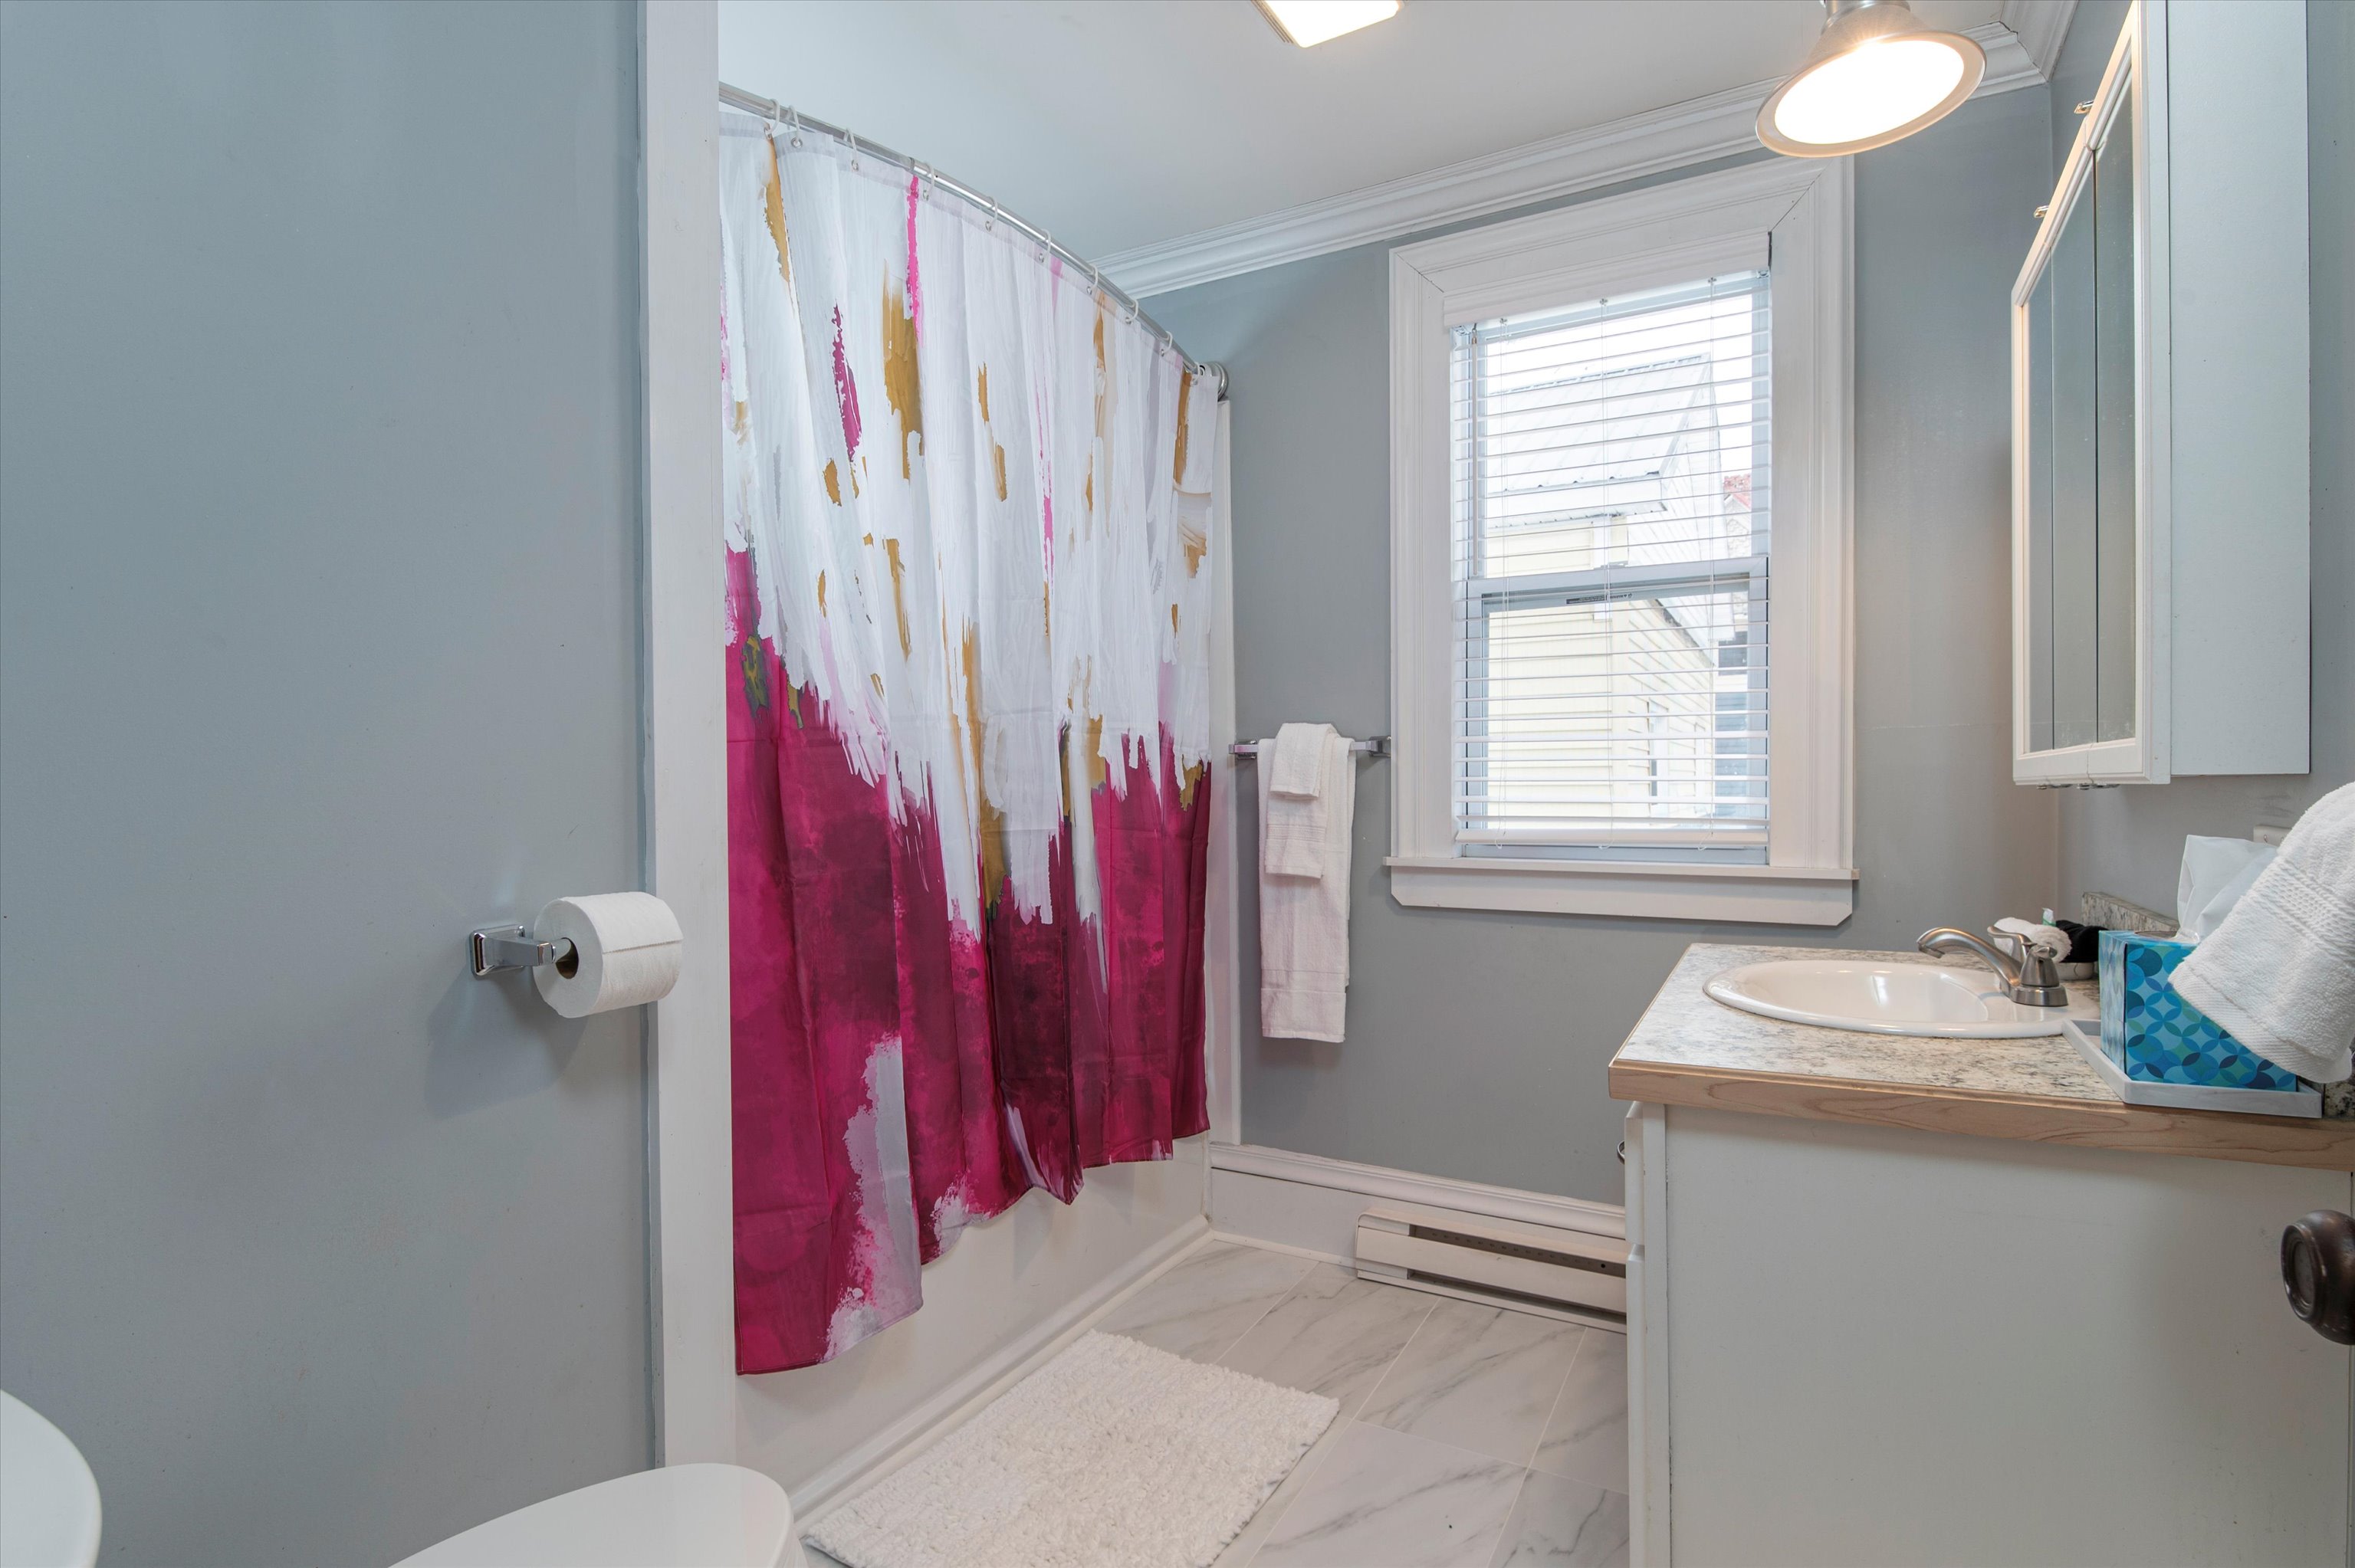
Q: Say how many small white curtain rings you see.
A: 10